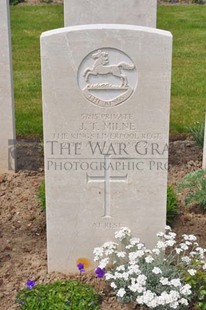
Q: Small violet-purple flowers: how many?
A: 3